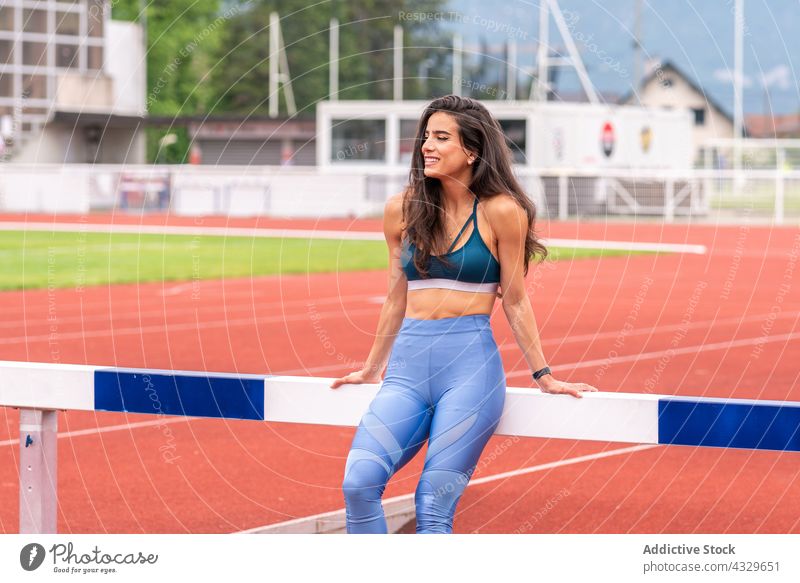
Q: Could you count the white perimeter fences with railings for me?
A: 1